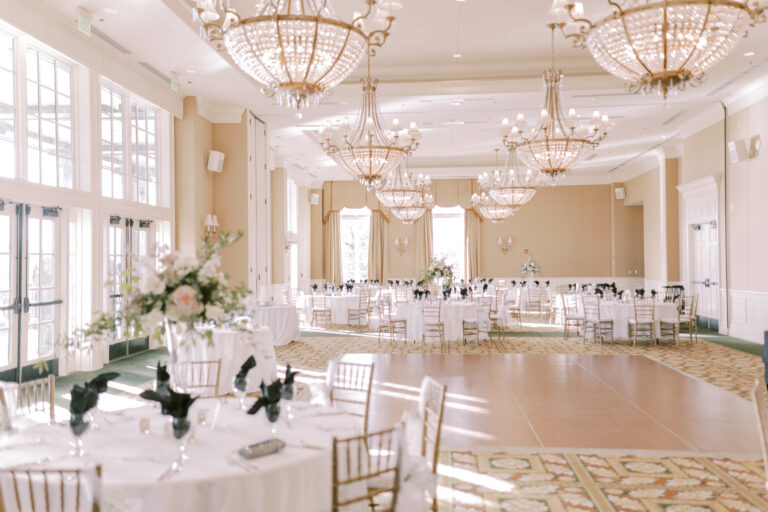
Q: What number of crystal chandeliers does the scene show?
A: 8